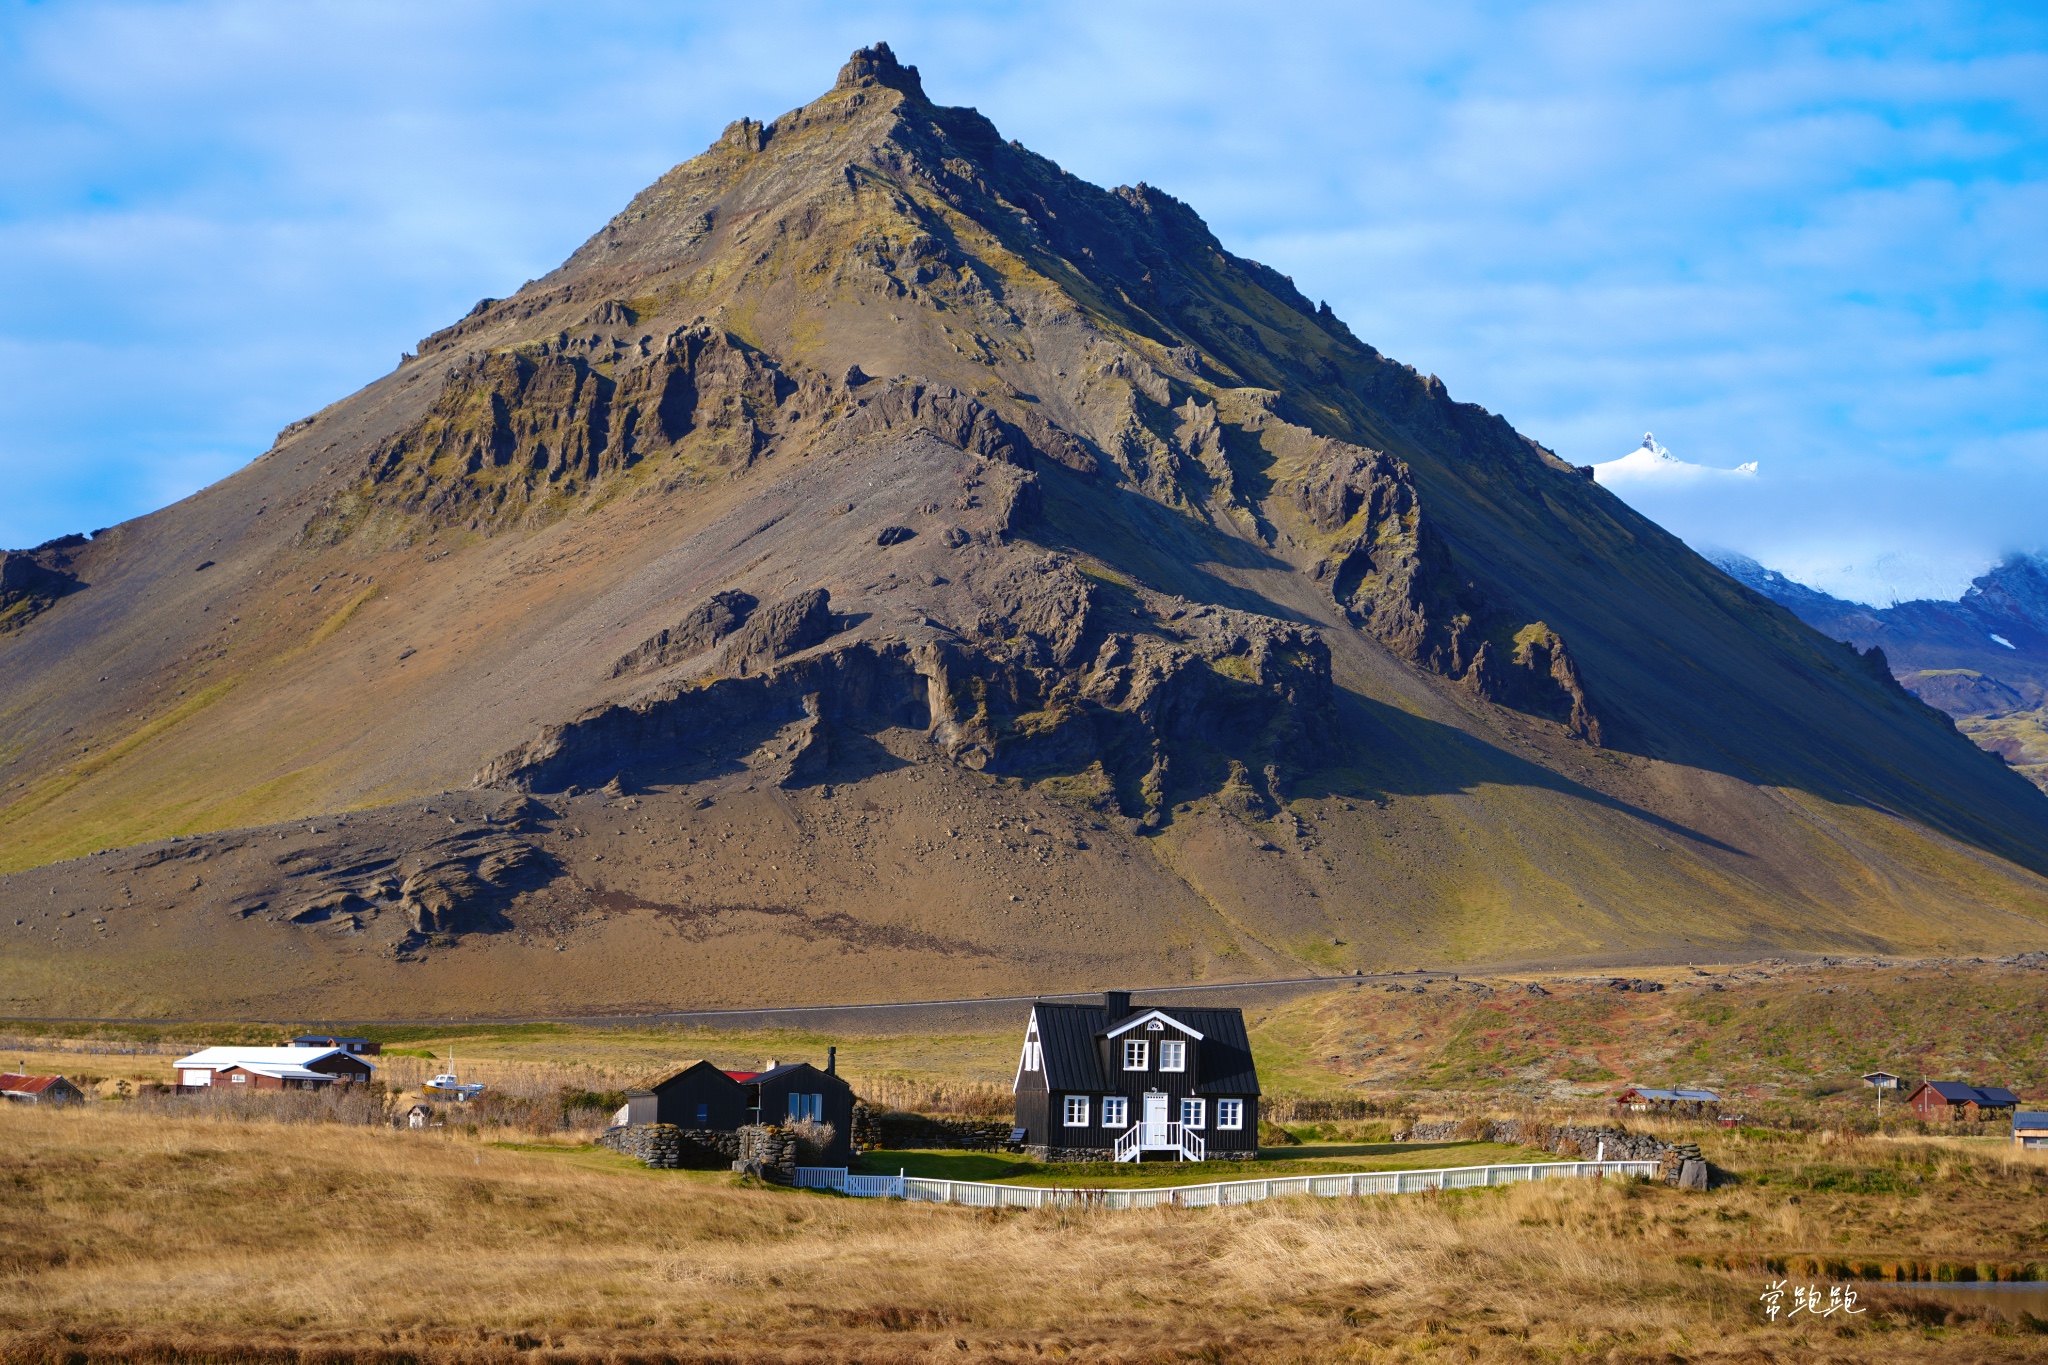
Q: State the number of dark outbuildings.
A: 2